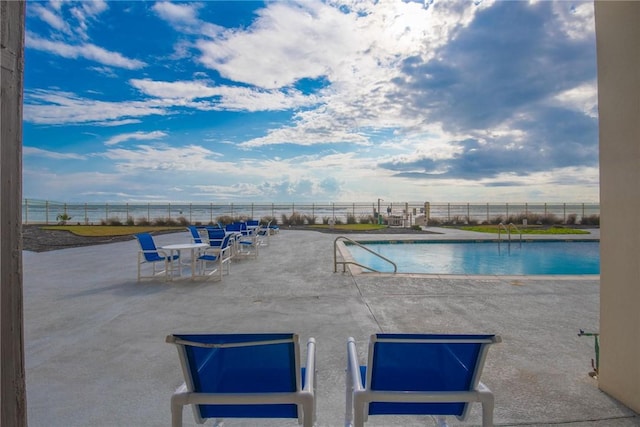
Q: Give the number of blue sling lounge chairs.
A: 2